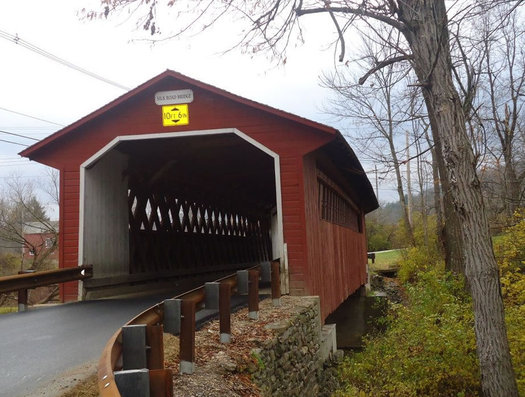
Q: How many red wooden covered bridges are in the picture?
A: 1